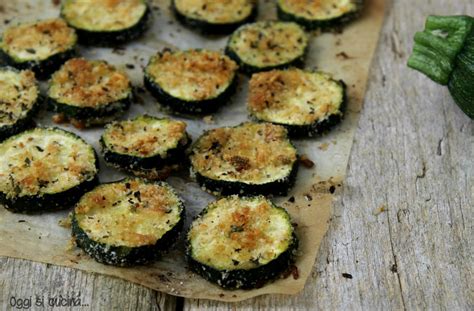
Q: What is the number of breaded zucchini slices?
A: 14